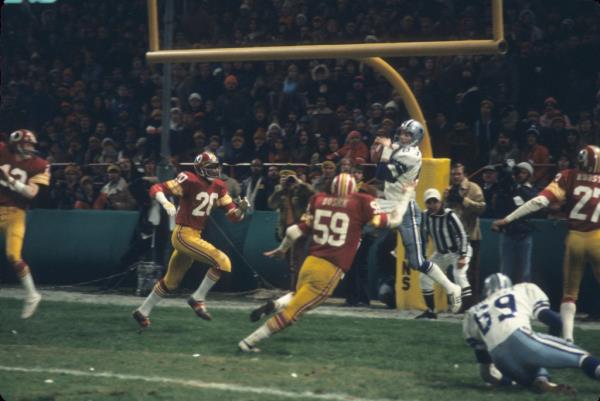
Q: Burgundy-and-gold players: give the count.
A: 4